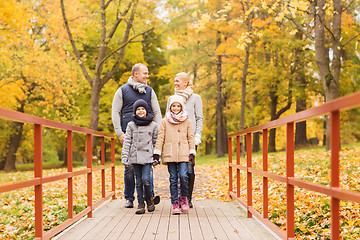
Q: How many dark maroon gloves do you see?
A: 2